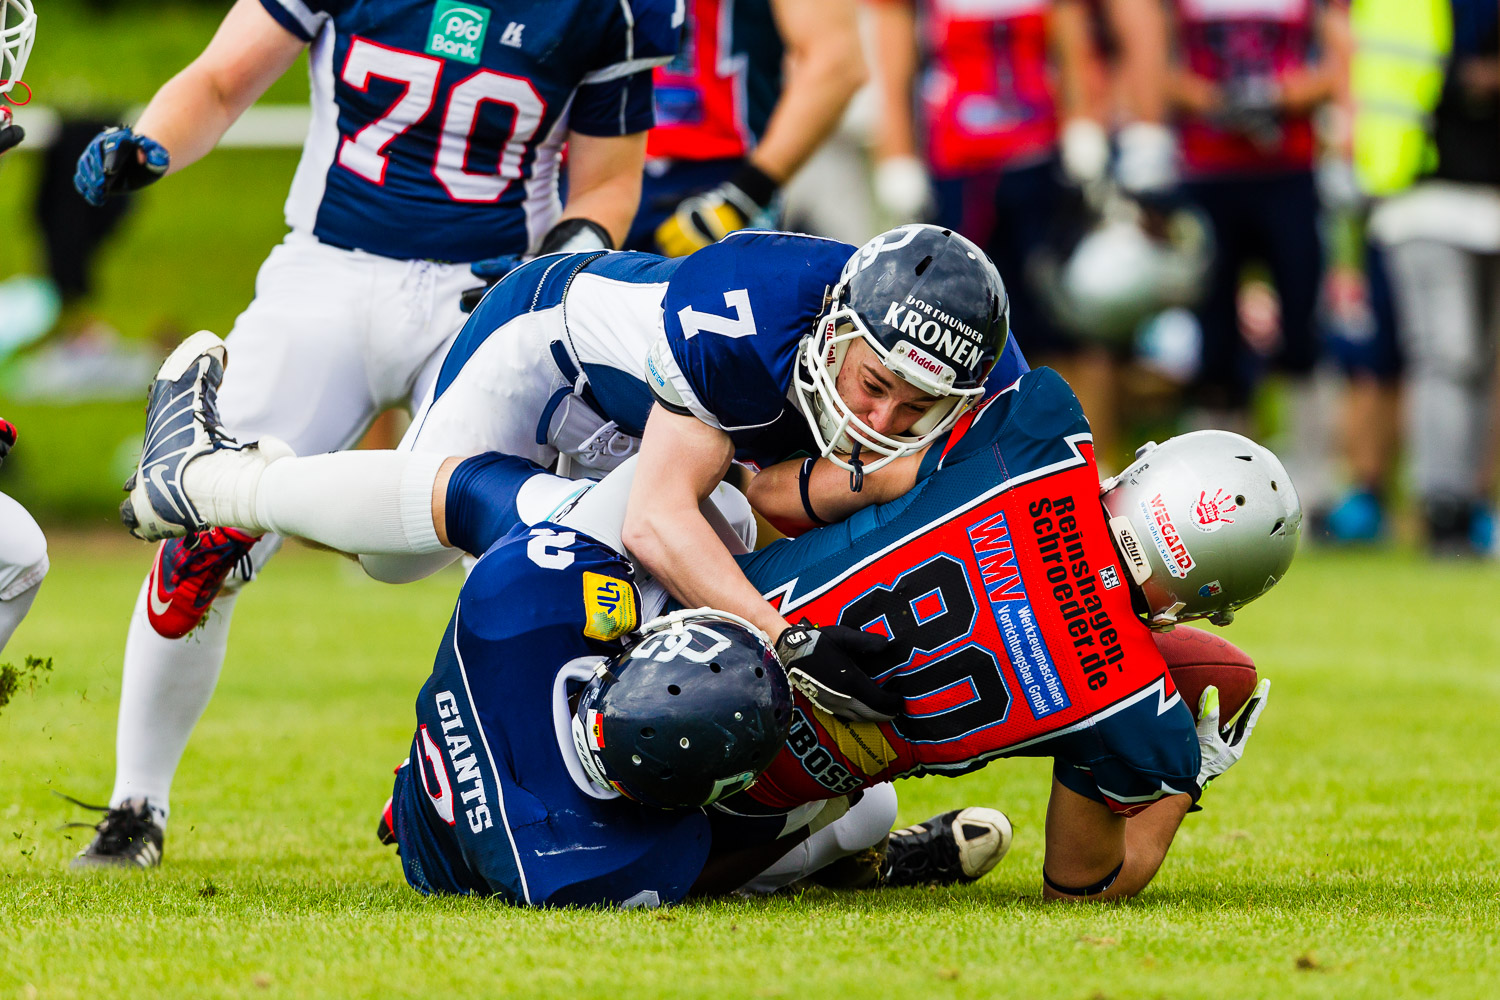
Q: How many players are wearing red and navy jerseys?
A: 4